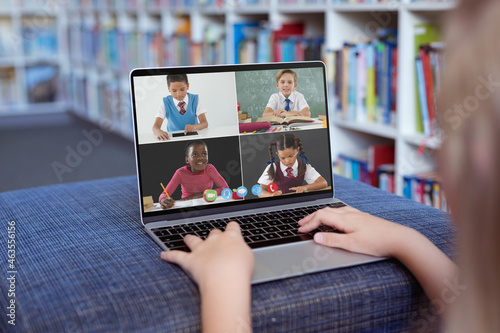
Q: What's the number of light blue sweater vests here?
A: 1